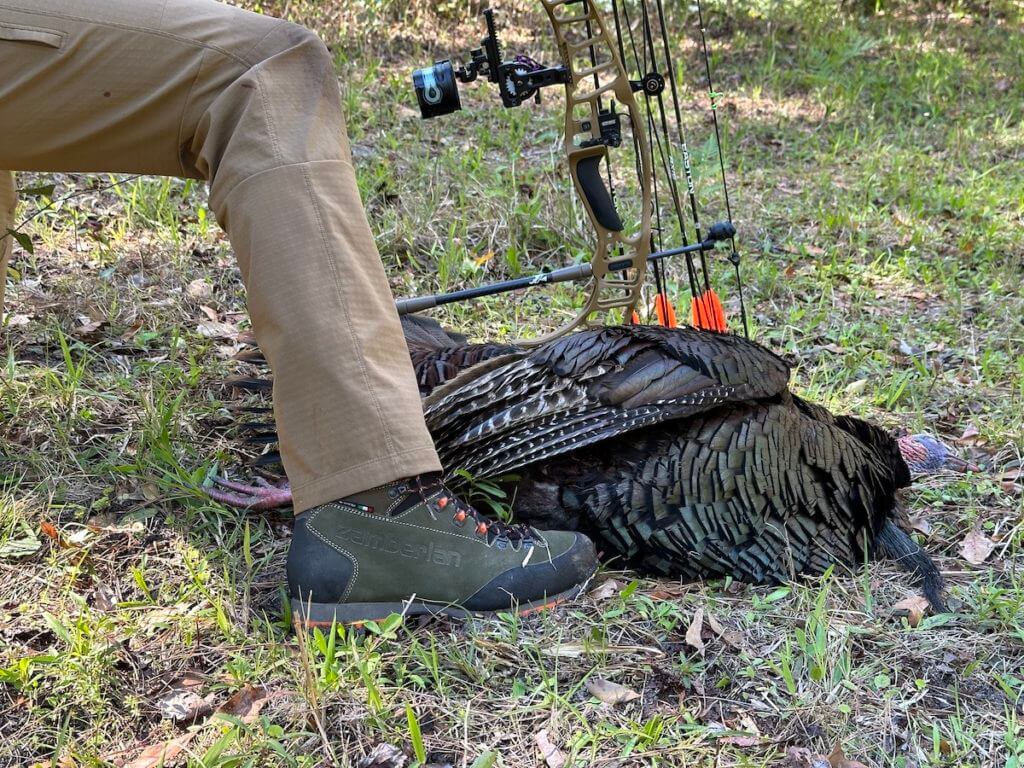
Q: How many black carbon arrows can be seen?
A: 4